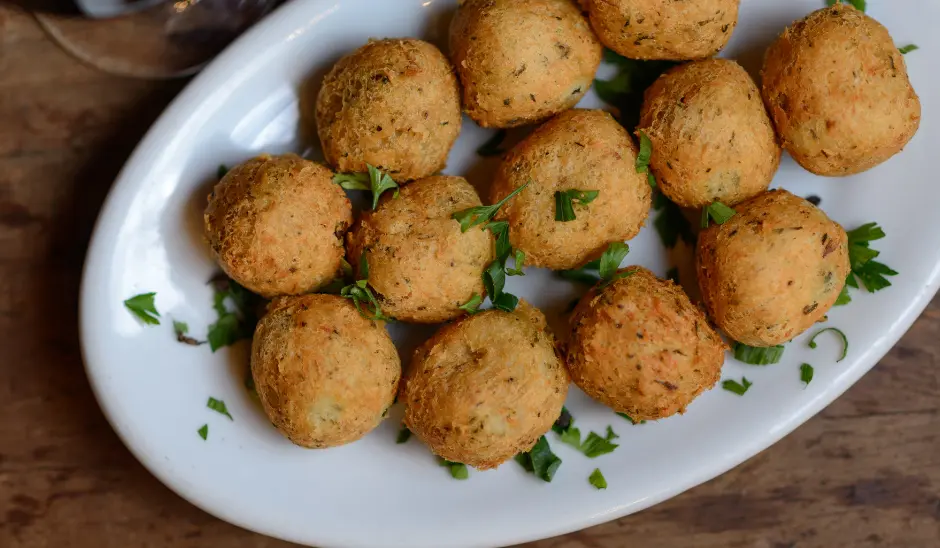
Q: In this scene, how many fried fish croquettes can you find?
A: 12